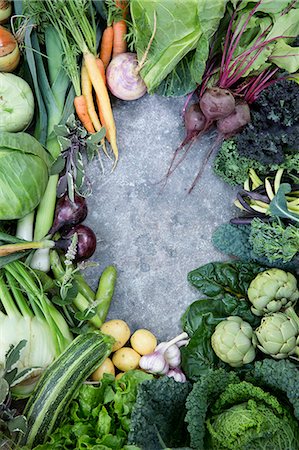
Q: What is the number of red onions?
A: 2